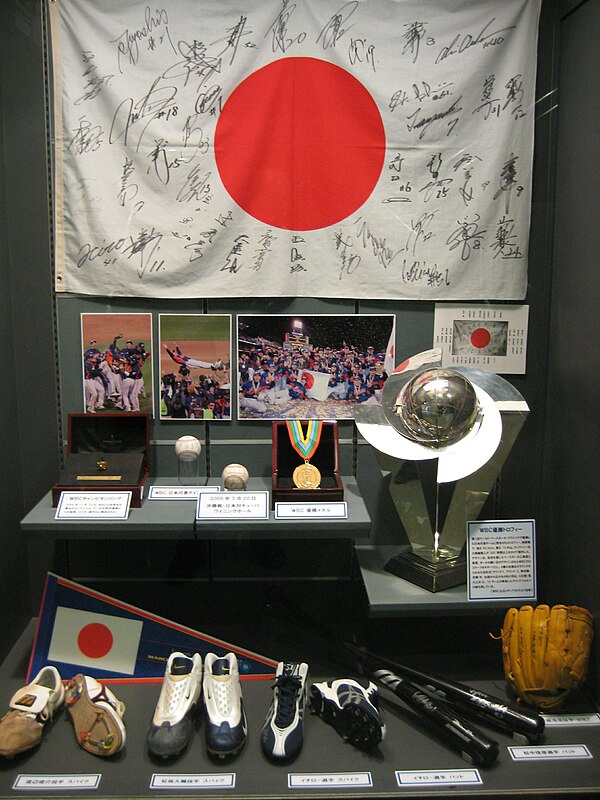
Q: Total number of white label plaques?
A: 11